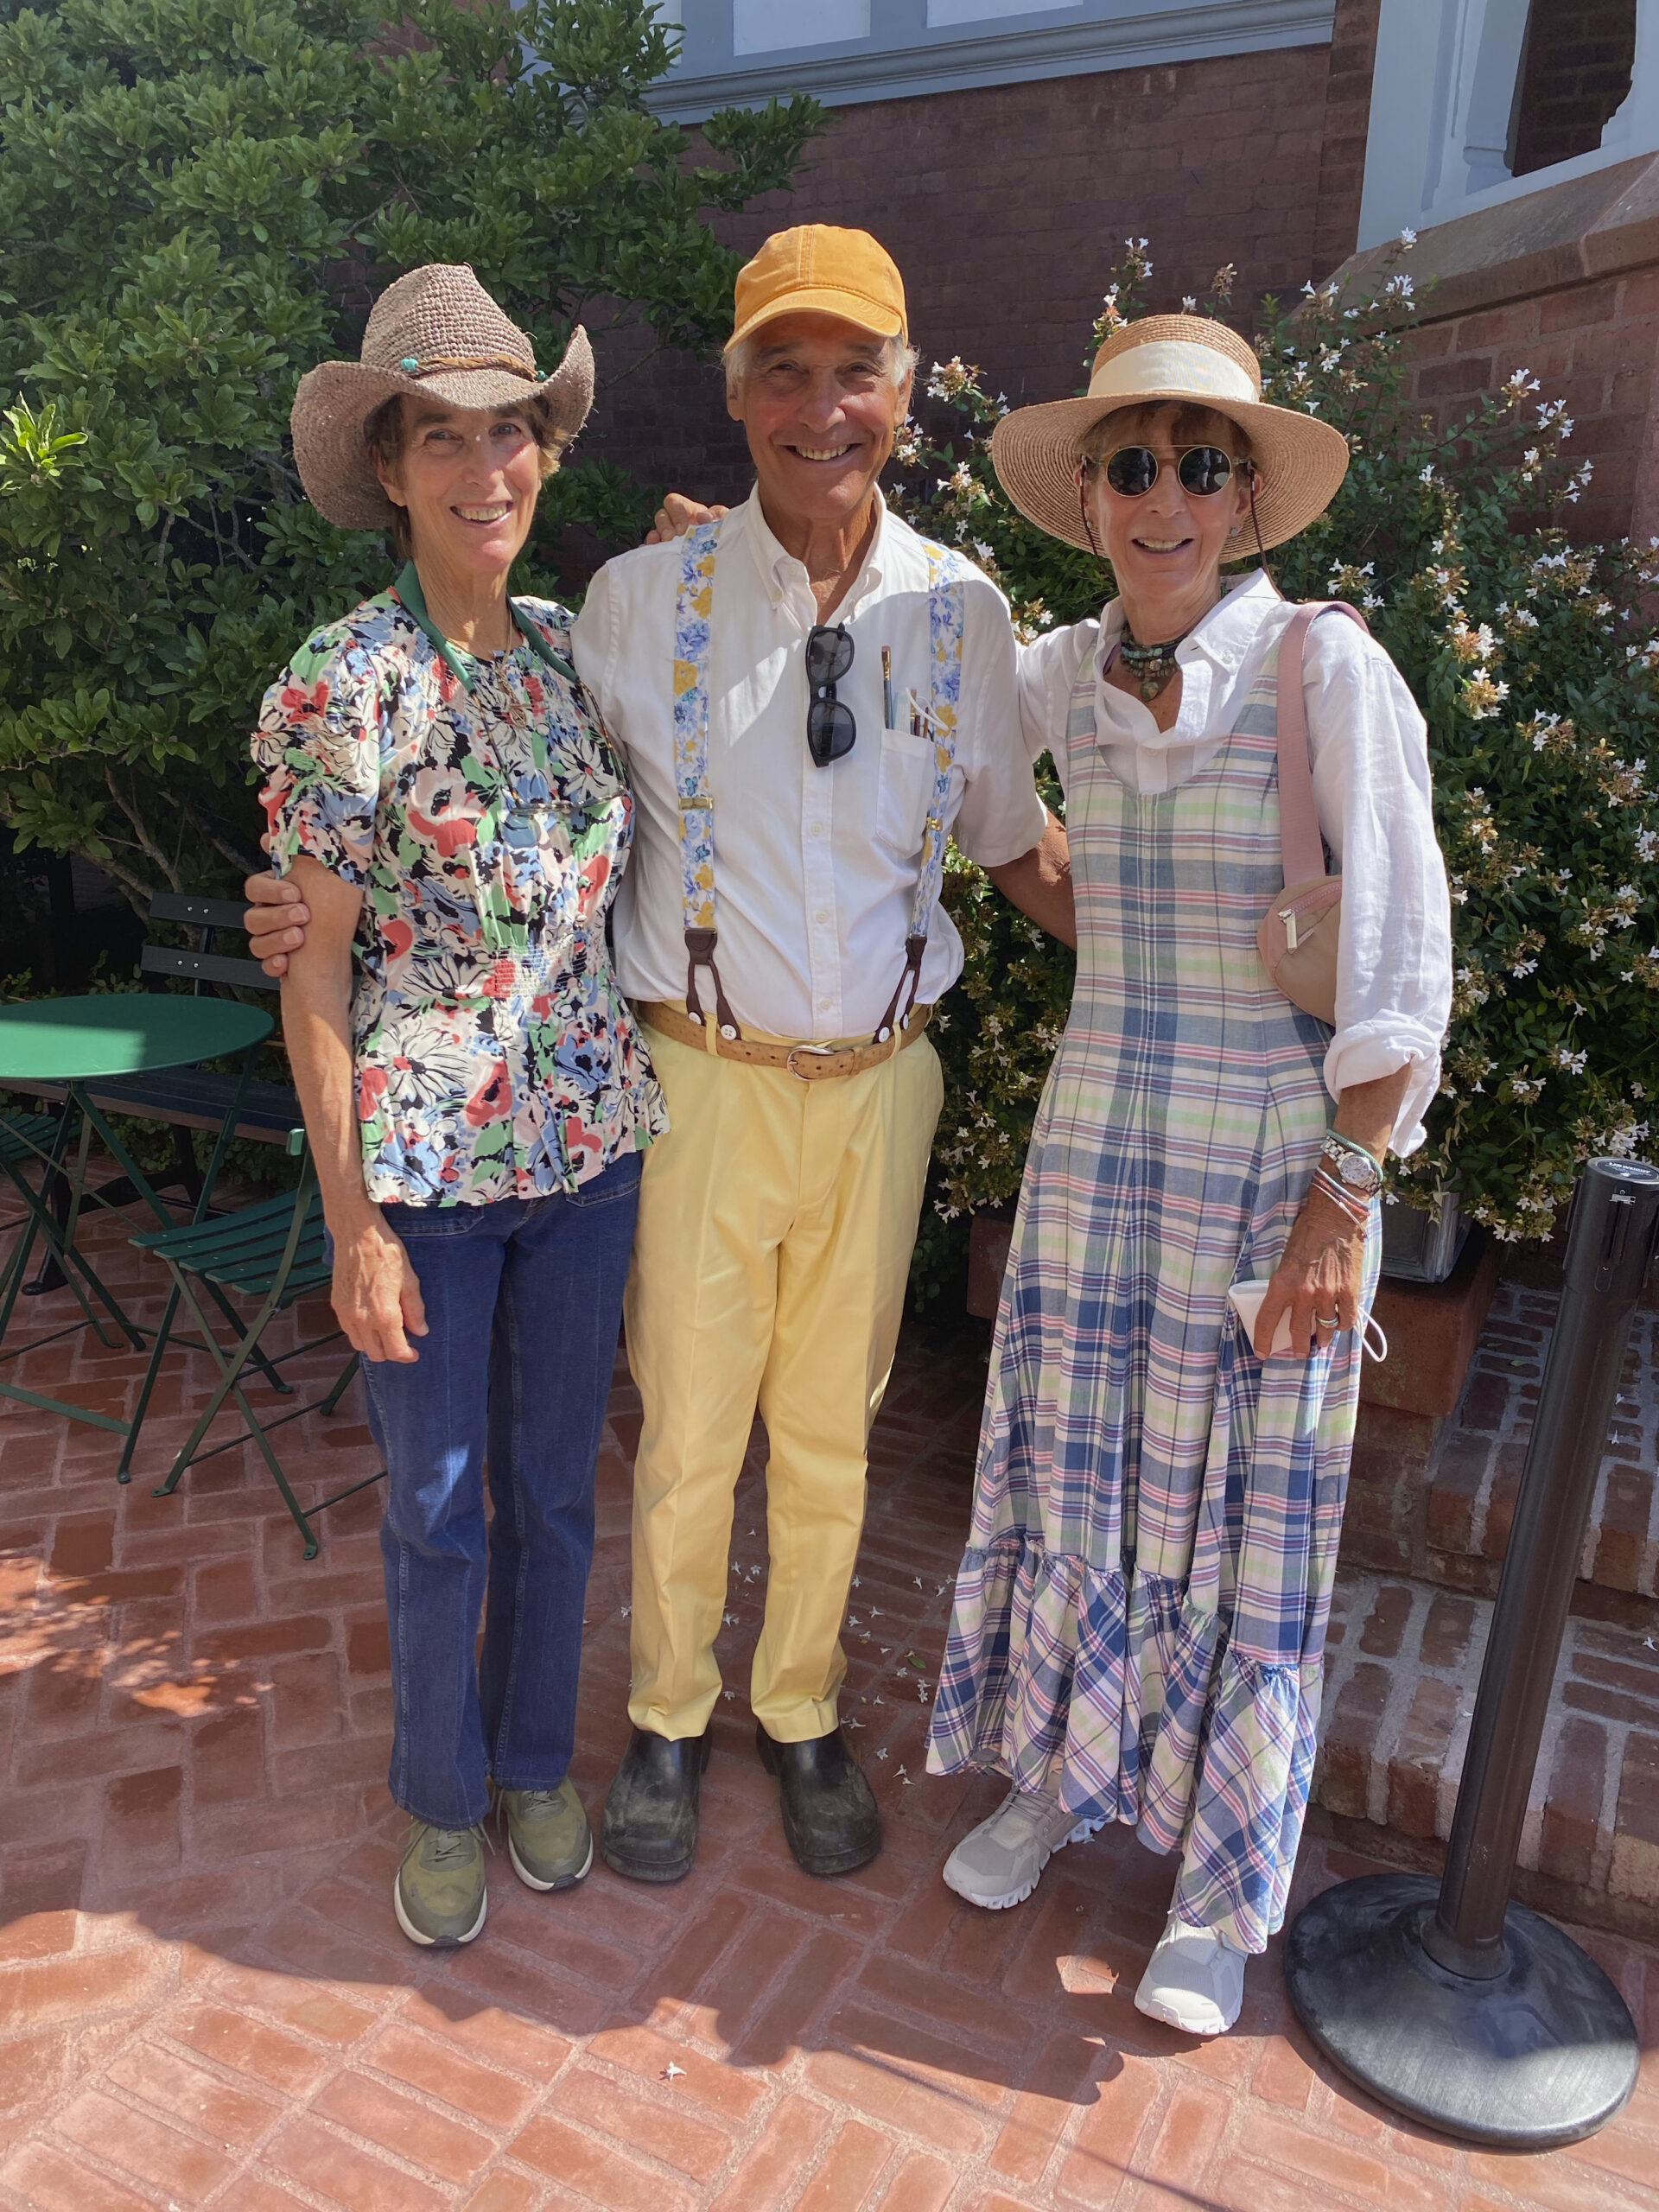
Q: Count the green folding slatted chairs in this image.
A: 2